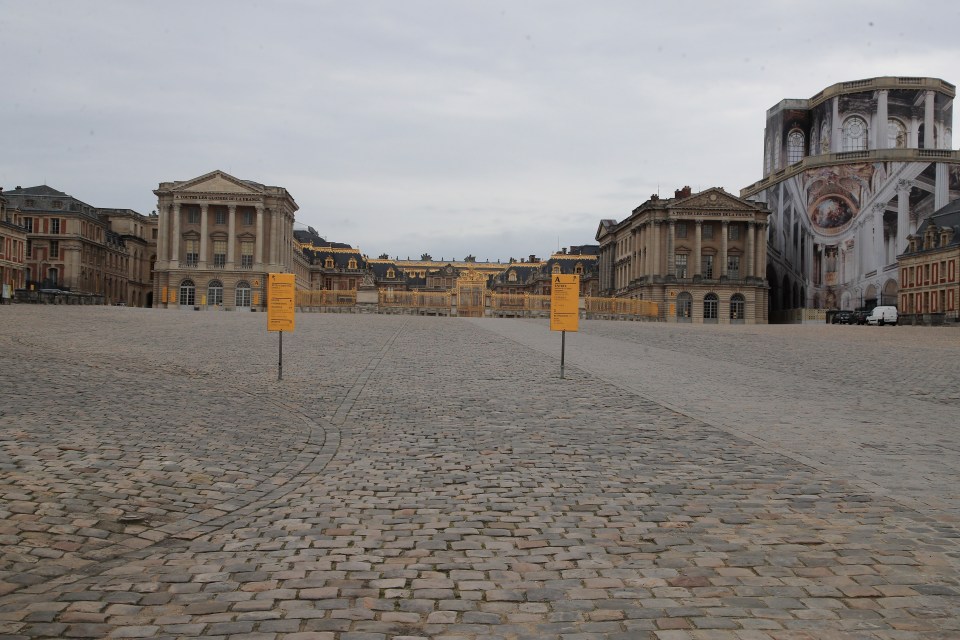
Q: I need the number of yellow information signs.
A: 2